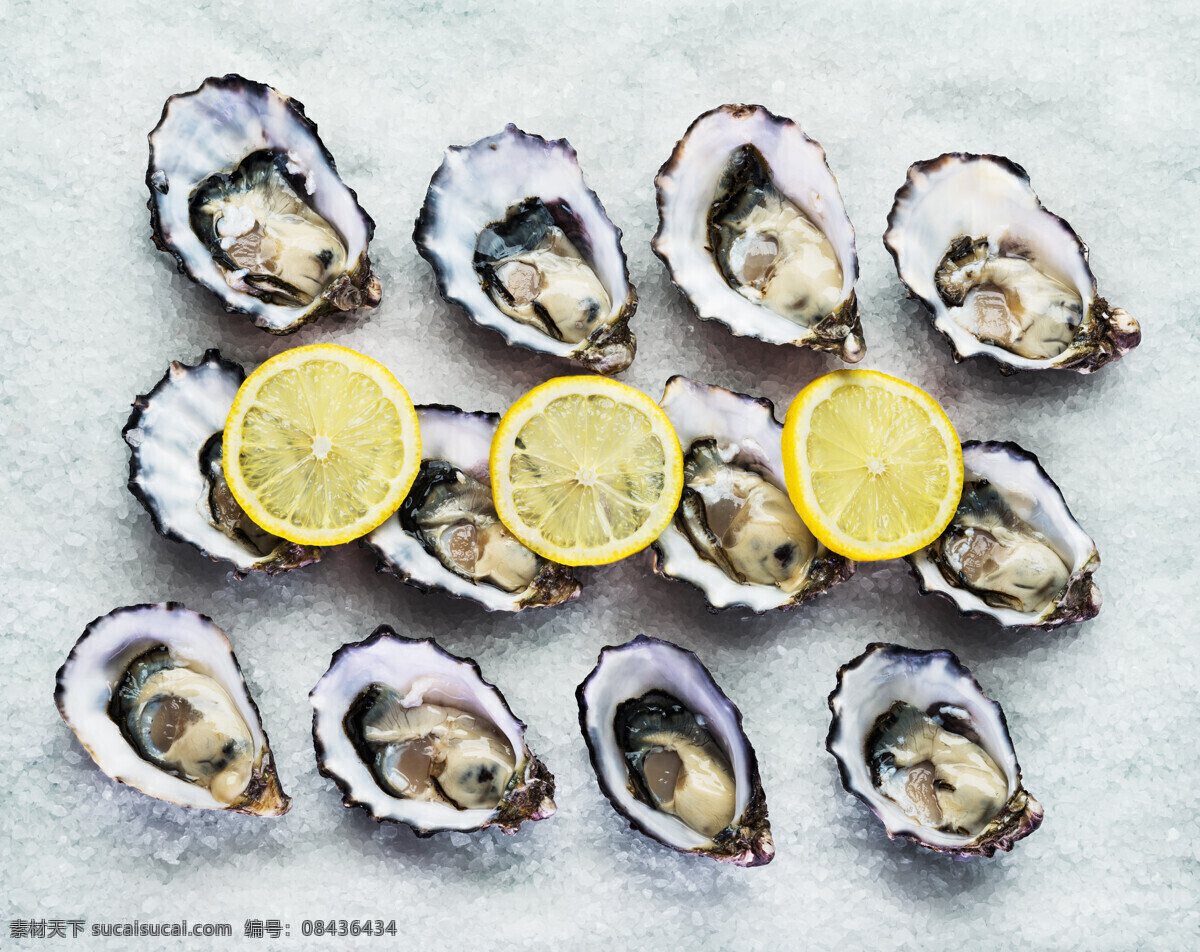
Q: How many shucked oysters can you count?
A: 12